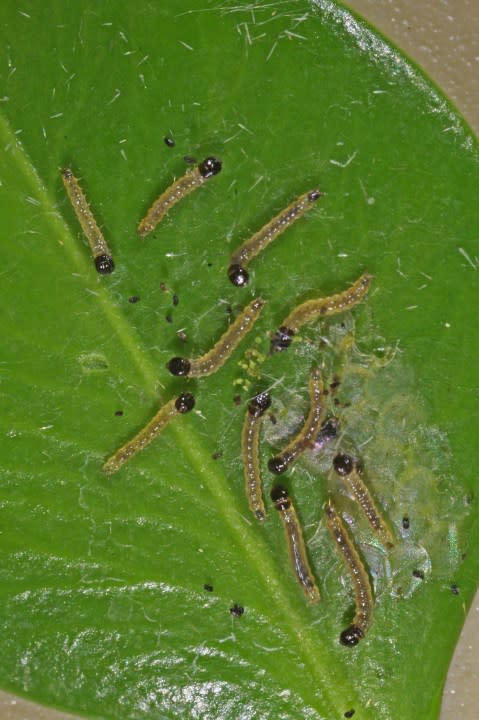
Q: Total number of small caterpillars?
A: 11